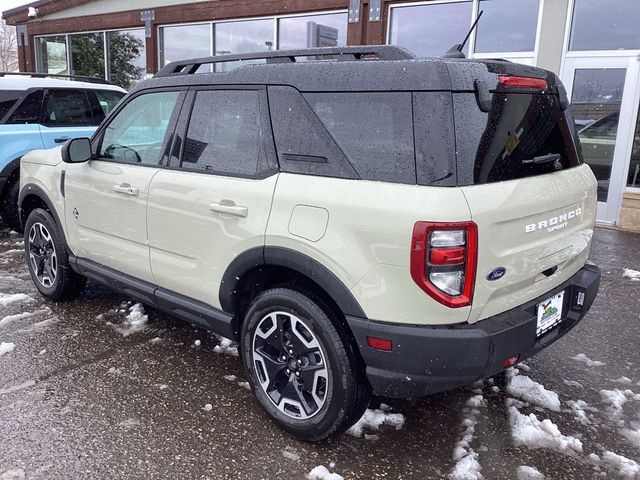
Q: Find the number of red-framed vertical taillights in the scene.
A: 1